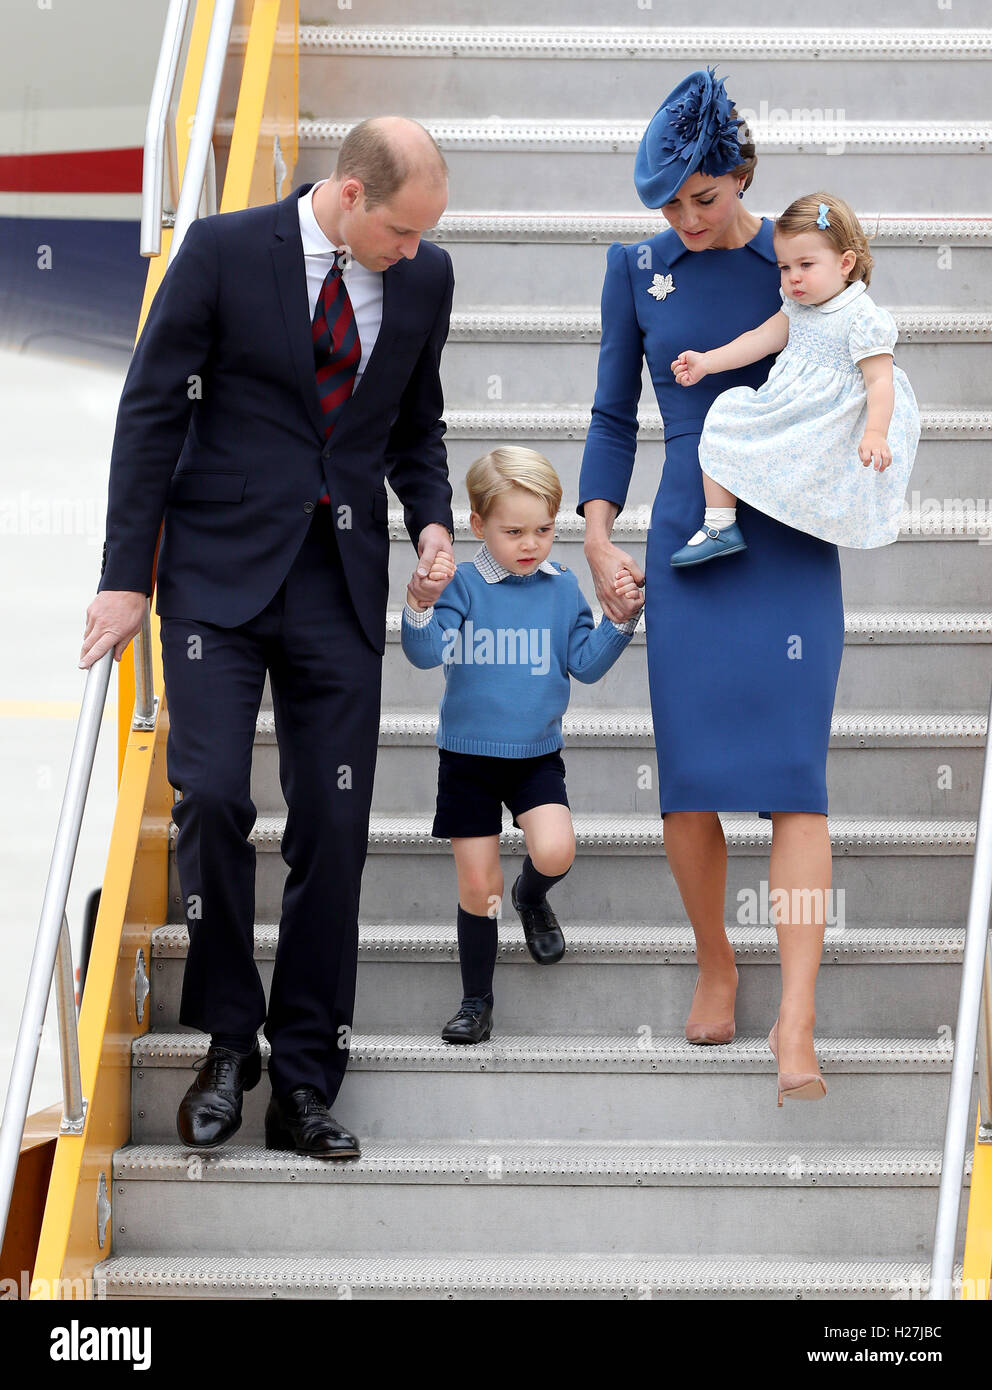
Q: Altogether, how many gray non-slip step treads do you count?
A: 13